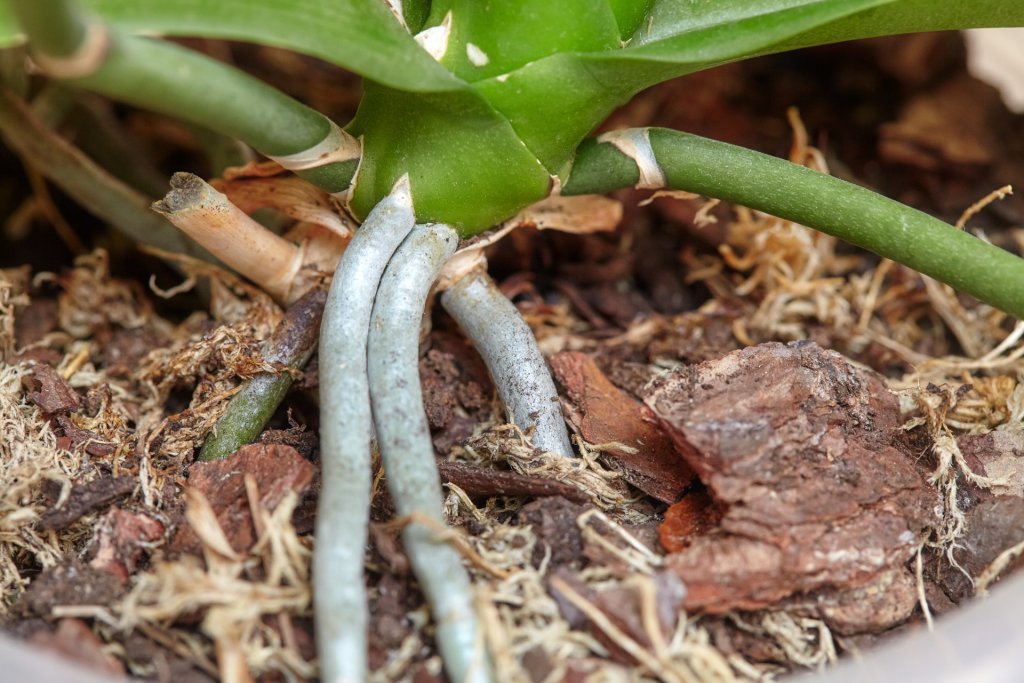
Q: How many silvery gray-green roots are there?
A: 3